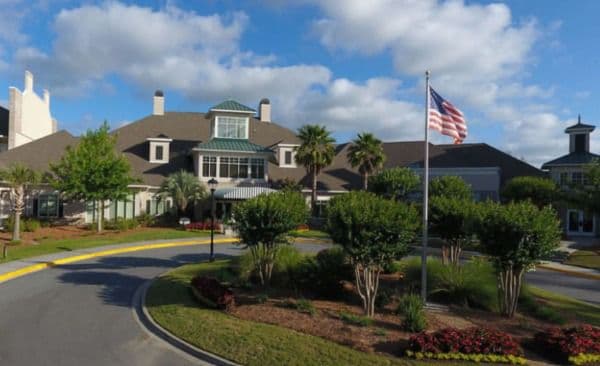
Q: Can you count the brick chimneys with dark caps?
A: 2